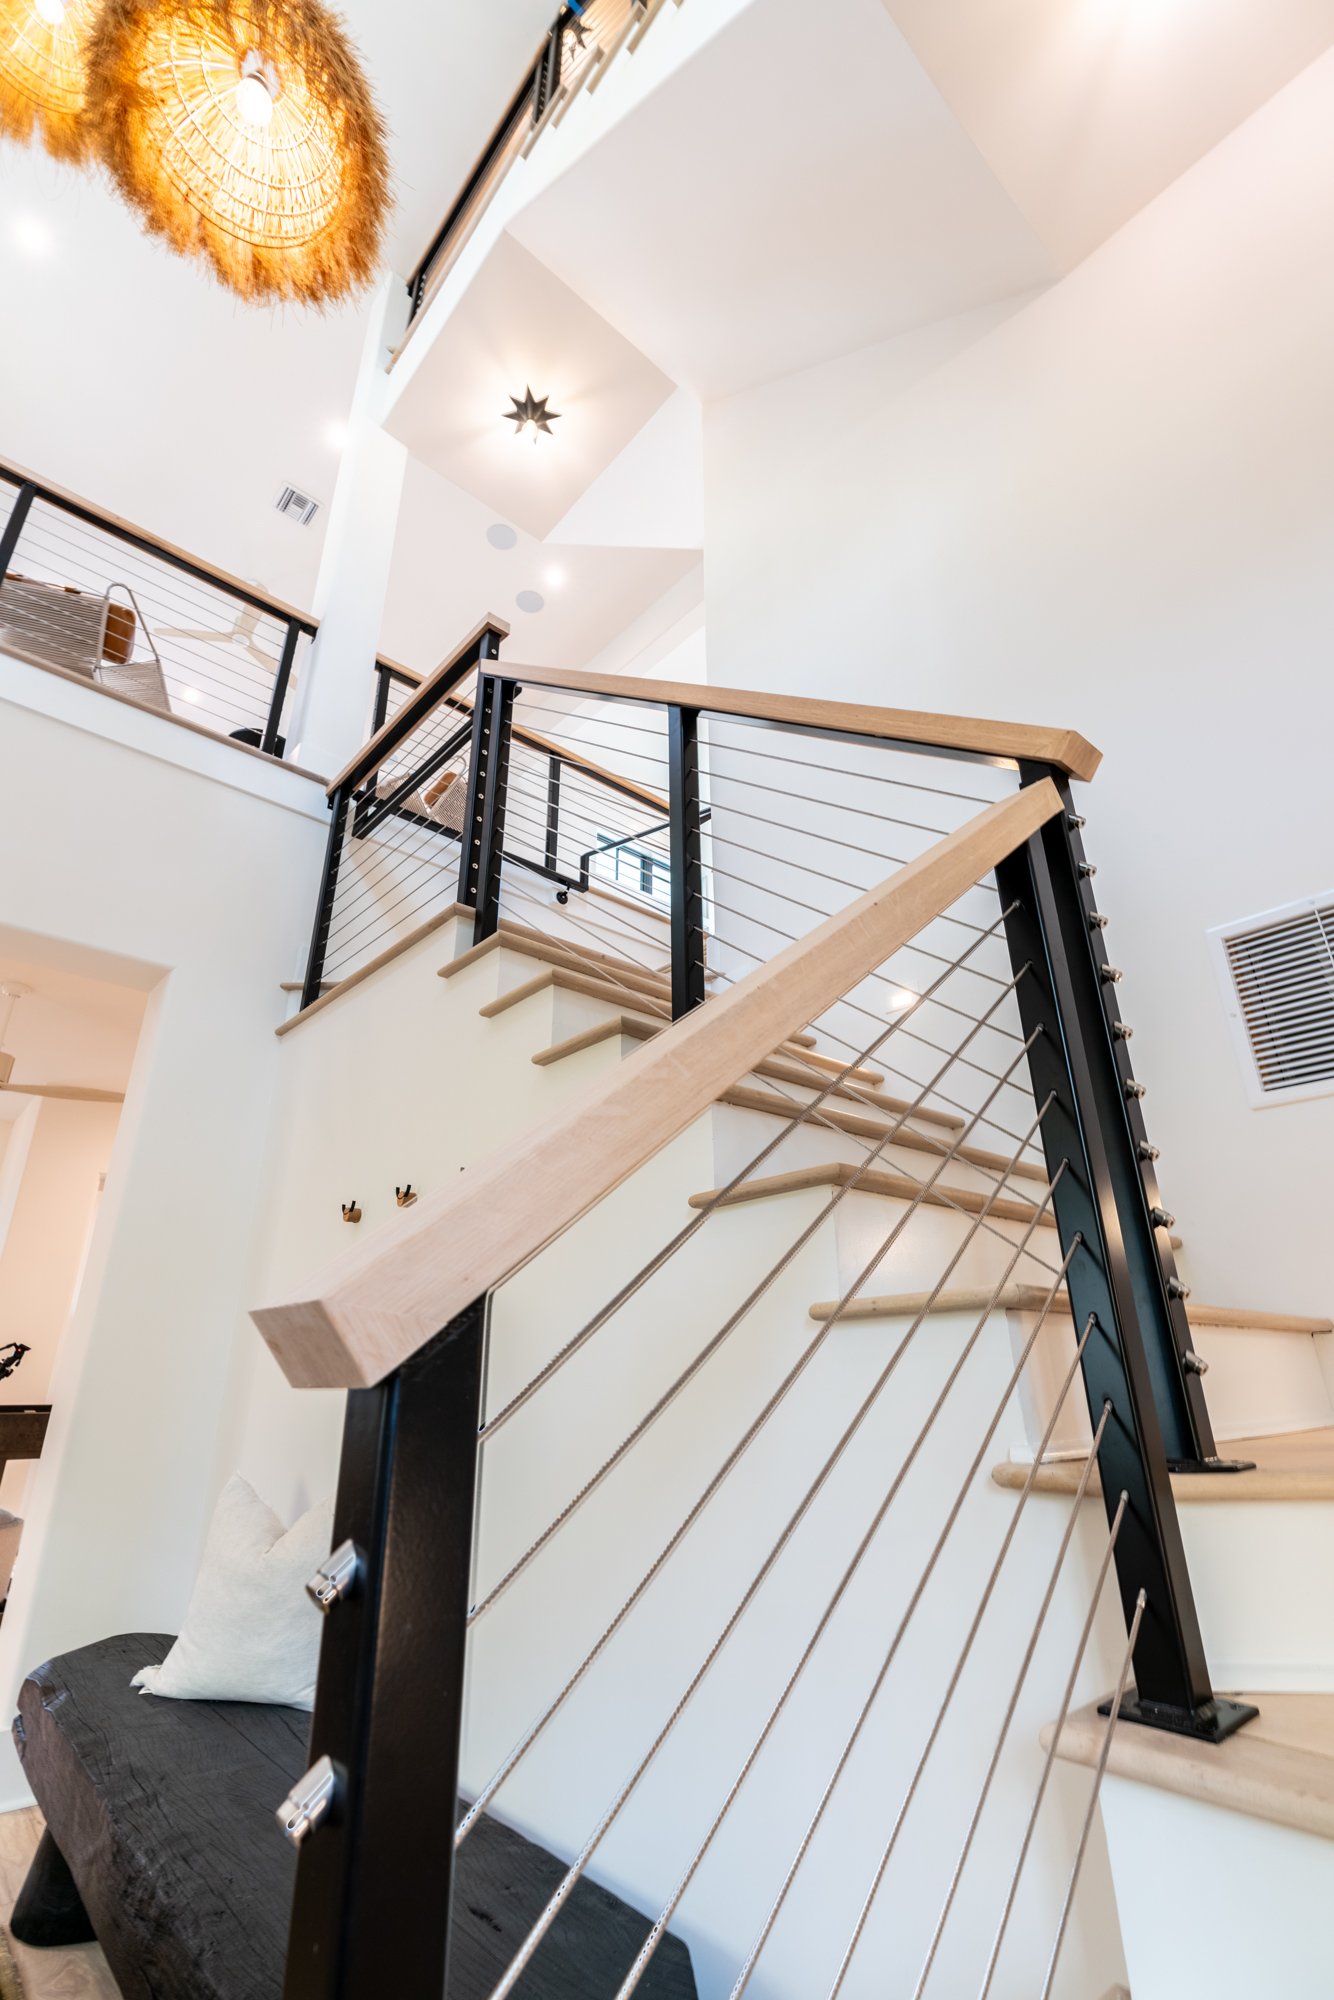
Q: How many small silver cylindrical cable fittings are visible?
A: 12